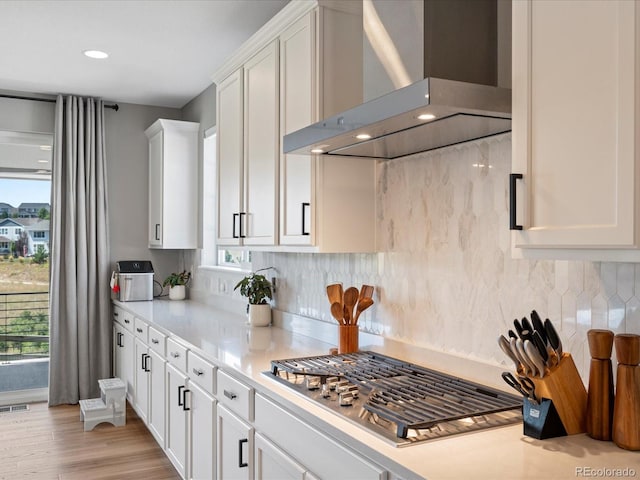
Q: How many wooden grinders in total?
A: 2